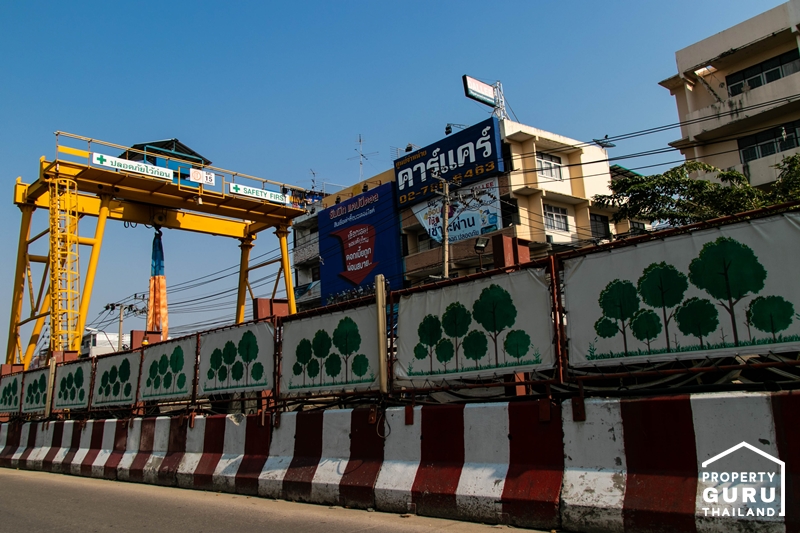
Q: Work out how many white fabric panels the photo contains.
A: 9